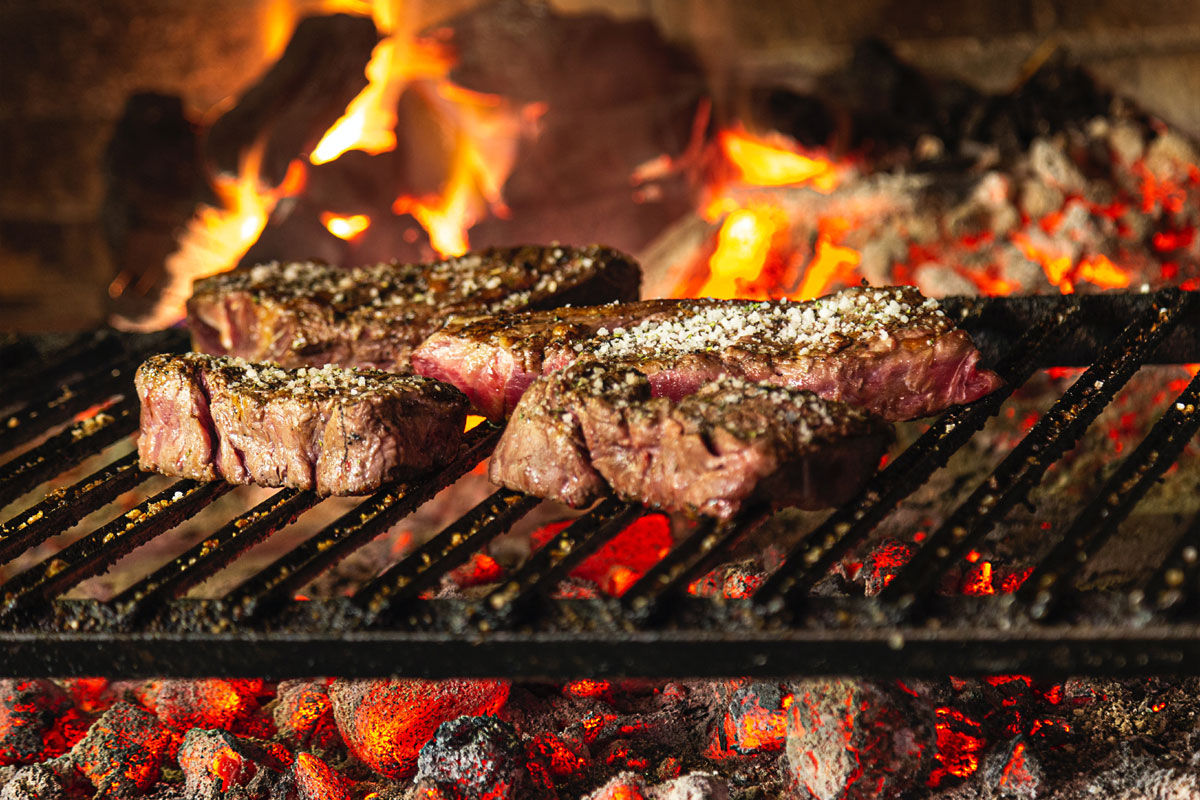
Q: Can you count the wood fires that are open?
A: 2